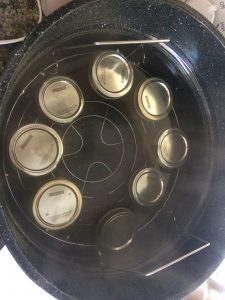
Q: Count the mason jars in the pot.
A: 8